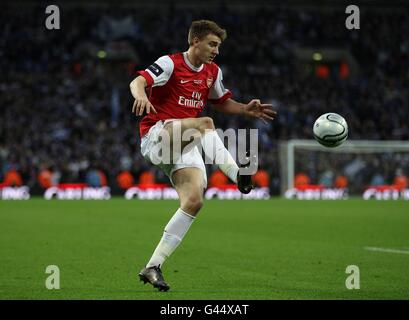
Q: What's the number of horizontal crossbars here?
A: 1